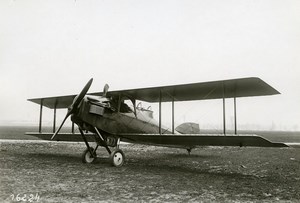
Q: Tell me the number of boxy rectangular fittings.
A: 1